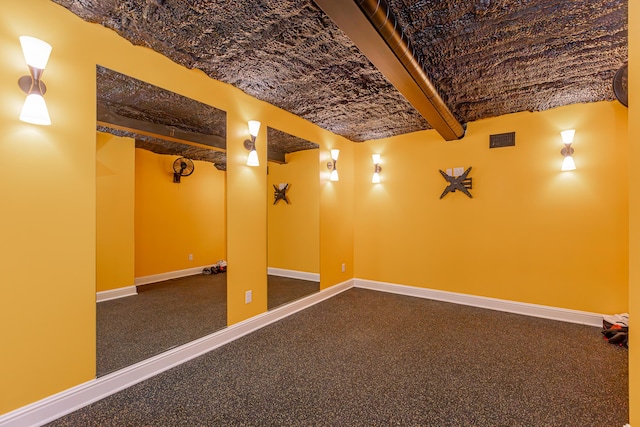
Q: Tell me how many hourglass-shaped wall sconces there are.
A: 5